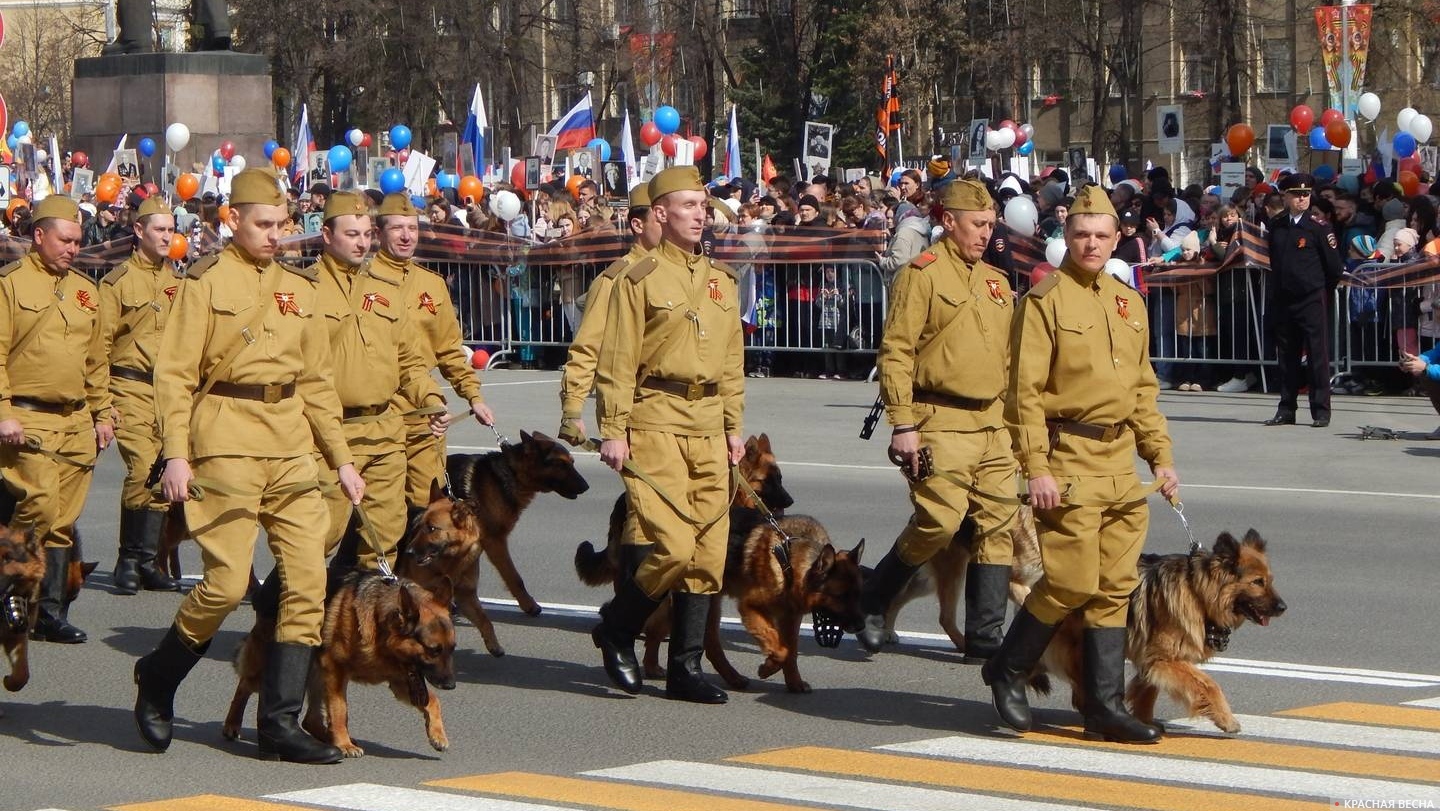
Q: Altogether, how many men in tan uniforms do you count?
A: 9